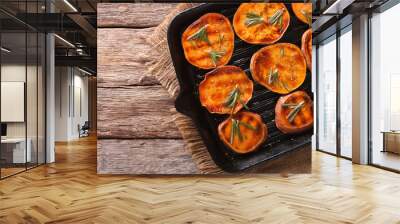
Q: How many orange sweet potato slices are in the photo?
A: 8